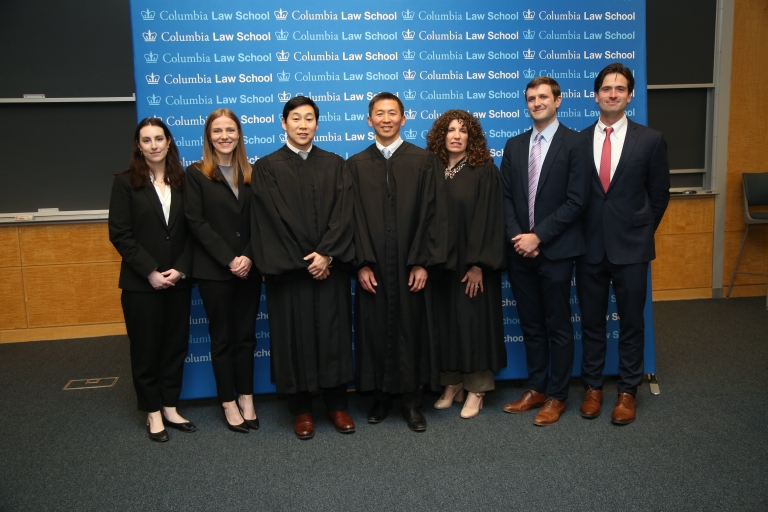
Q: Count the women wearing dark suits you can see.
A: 2